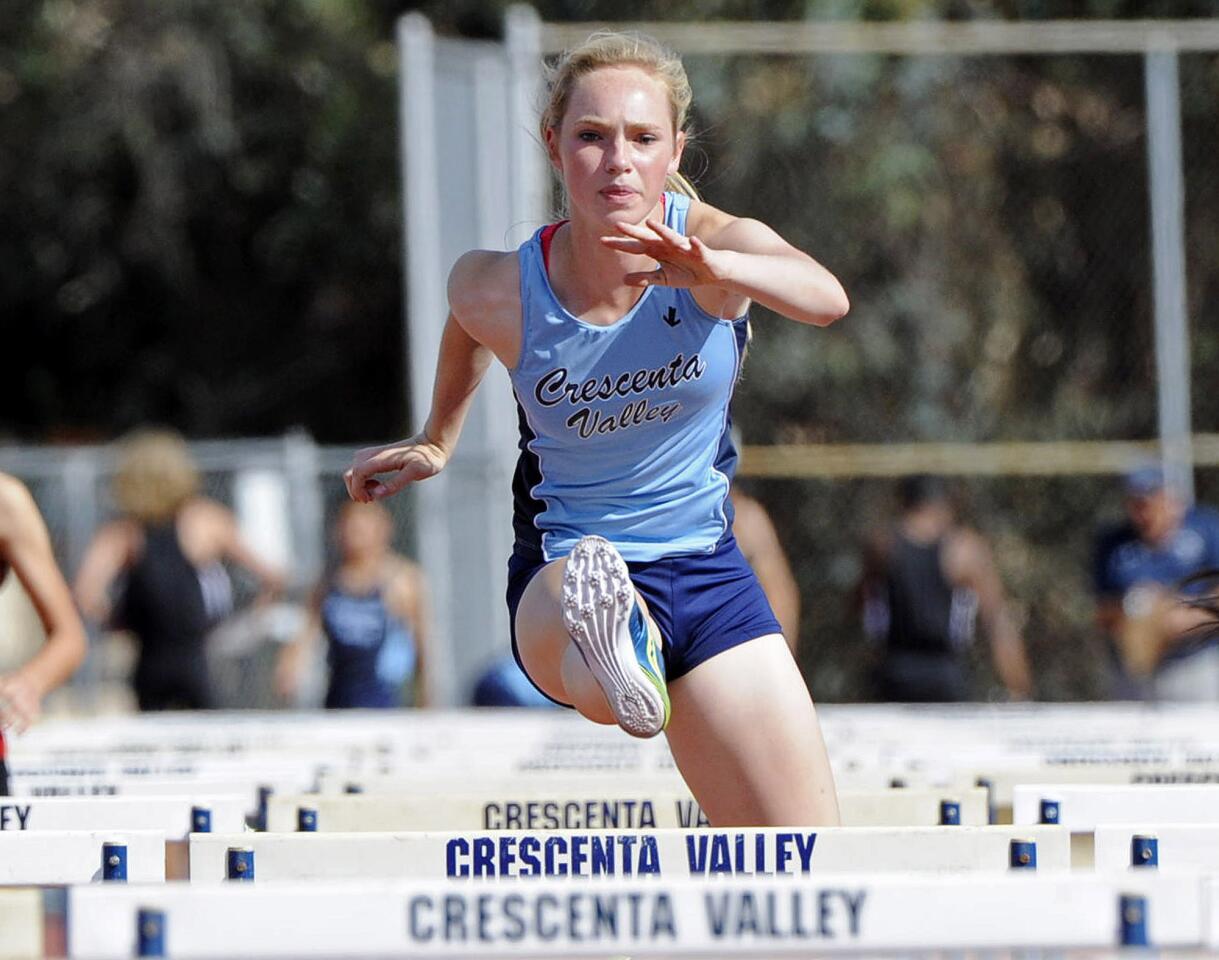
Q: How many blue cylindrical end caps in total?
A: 10